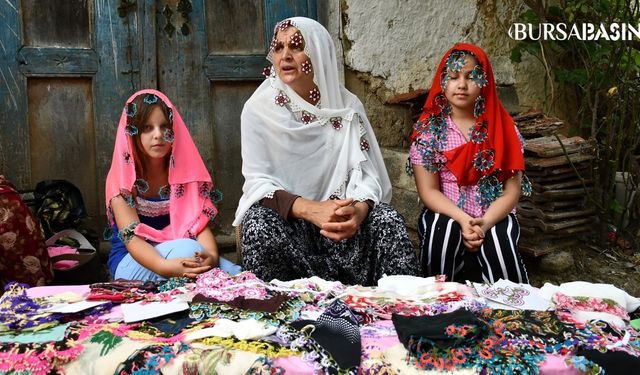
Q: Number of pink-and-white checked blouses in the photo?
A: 1